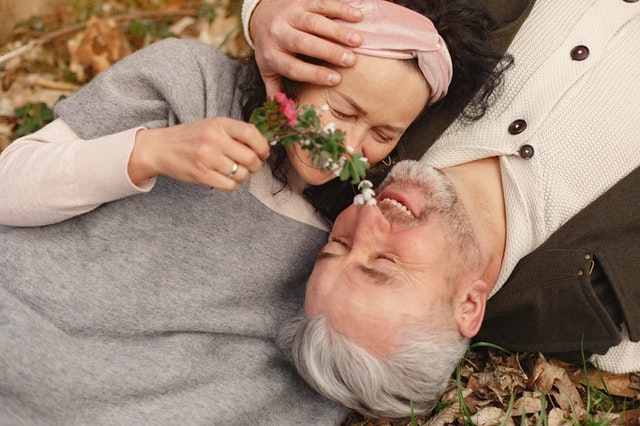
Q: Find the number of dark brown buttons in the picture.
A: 3